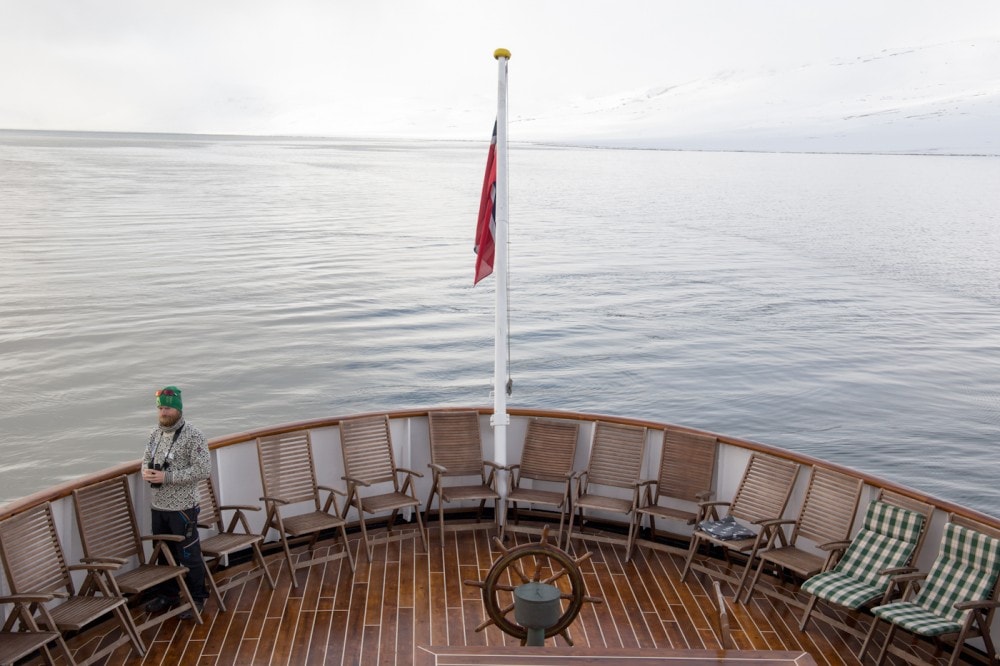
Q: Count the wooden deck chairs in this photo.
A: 14